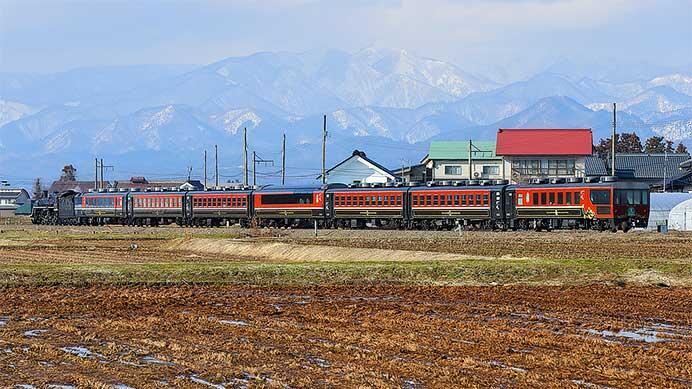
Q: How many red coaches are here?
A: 7